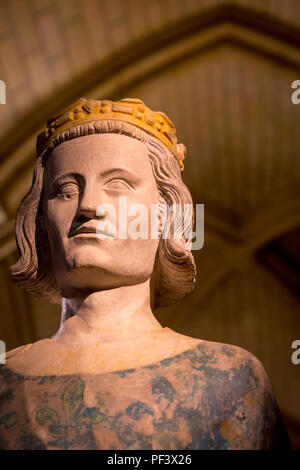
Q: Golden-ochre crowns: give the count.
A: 1